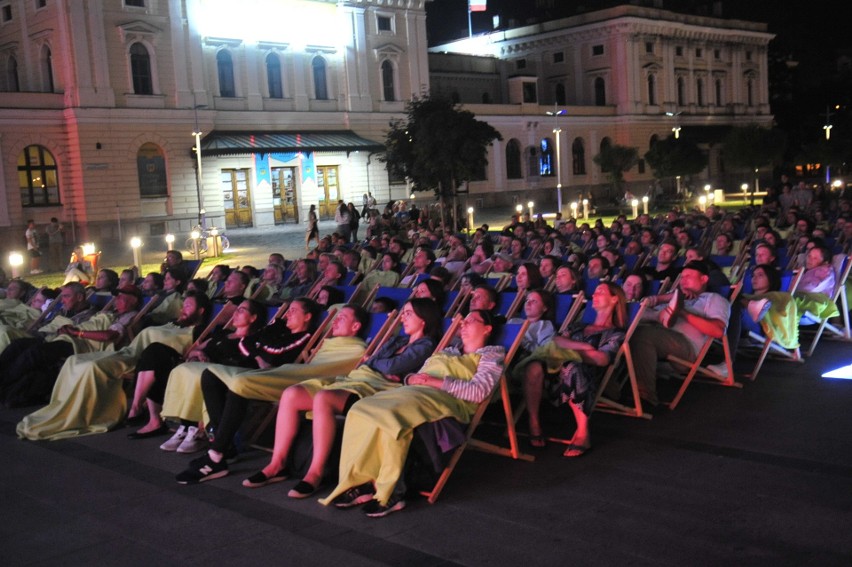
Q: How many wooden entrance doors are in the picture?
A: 3